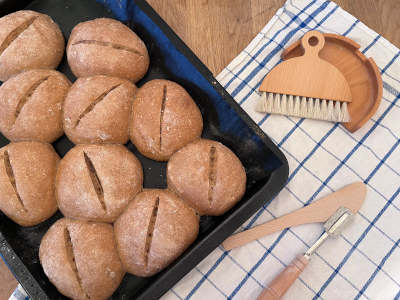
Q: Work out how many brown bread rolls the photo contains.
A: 10